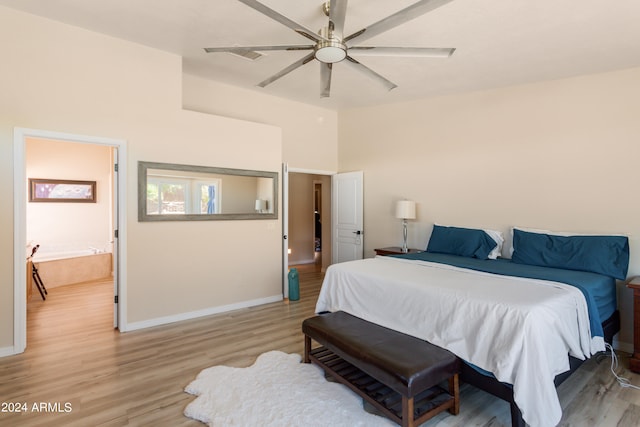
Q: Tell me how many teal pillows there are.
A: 2